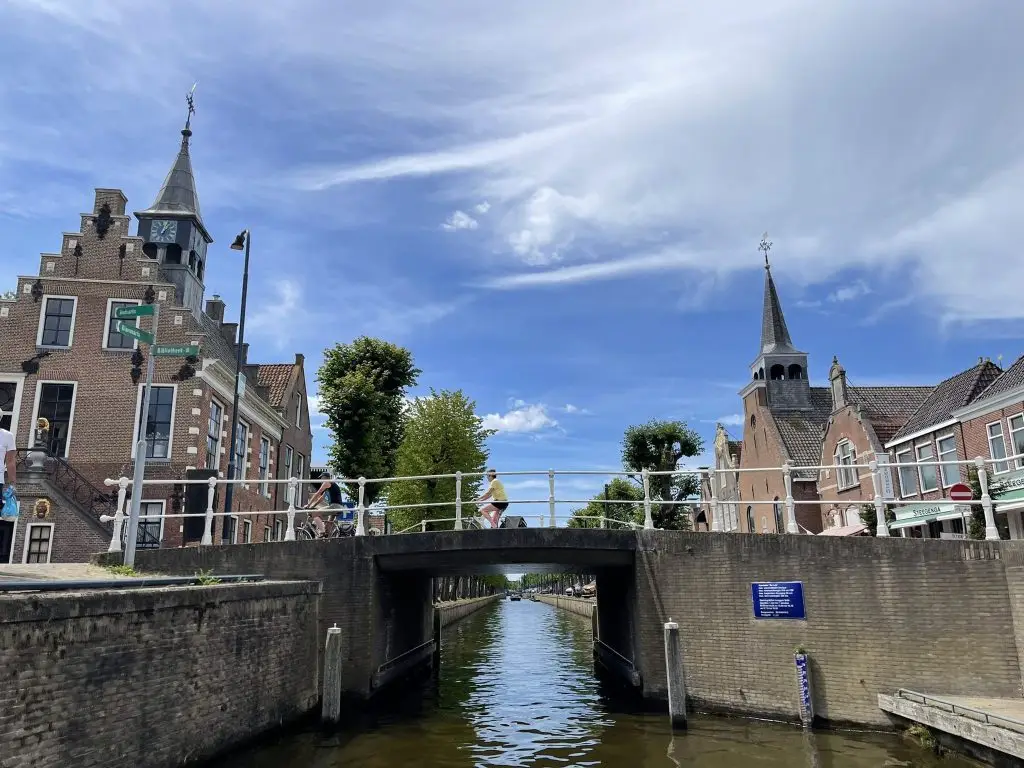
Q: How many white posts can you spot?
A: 11